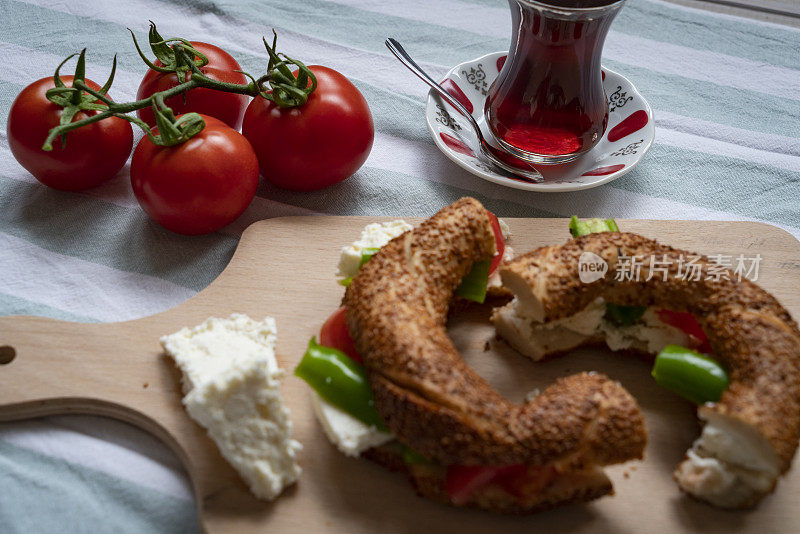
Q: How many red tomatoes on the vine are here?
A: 4